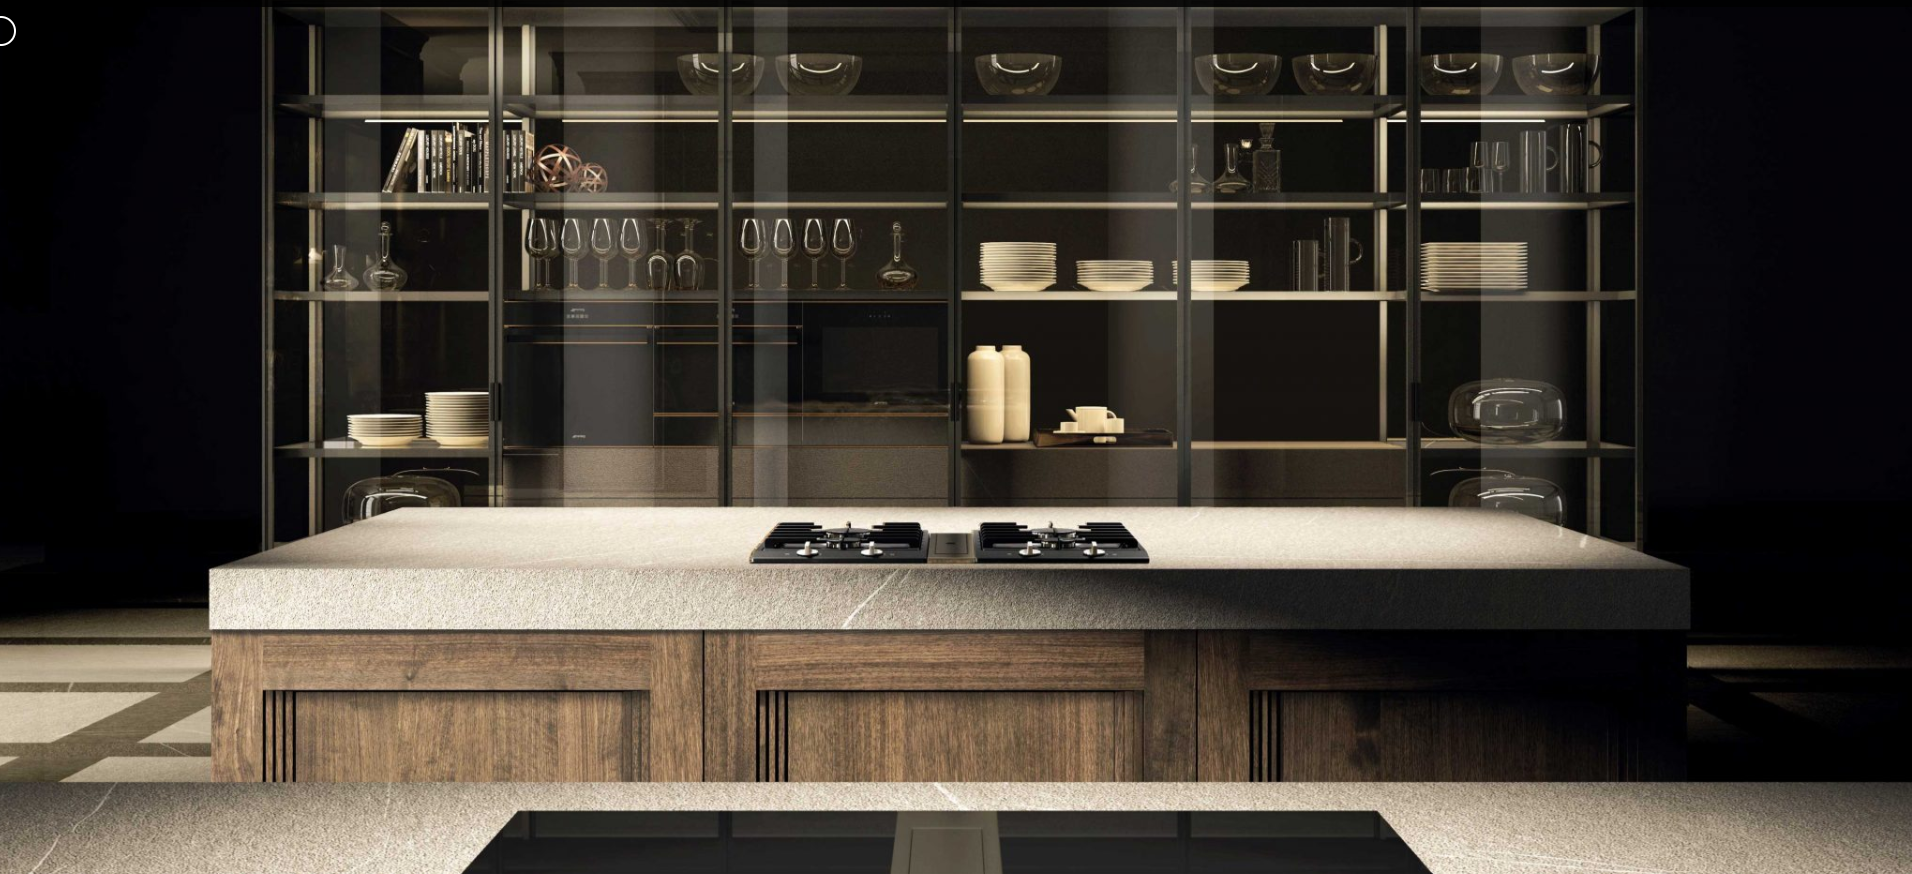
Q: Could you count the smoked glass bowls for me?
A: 7